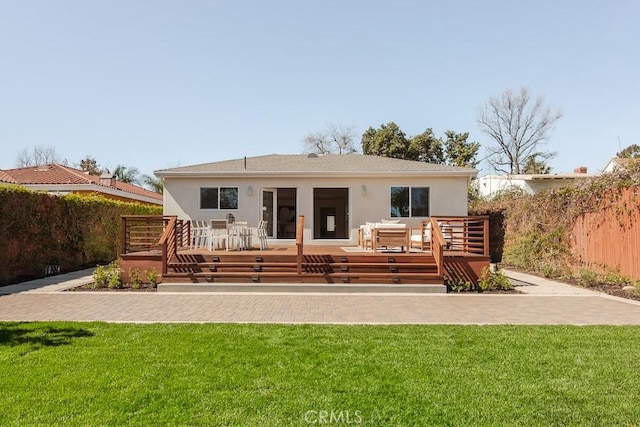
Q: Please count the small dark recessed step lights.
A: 12